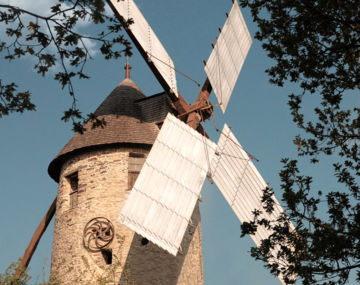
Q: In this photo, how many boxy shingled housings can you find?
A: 1